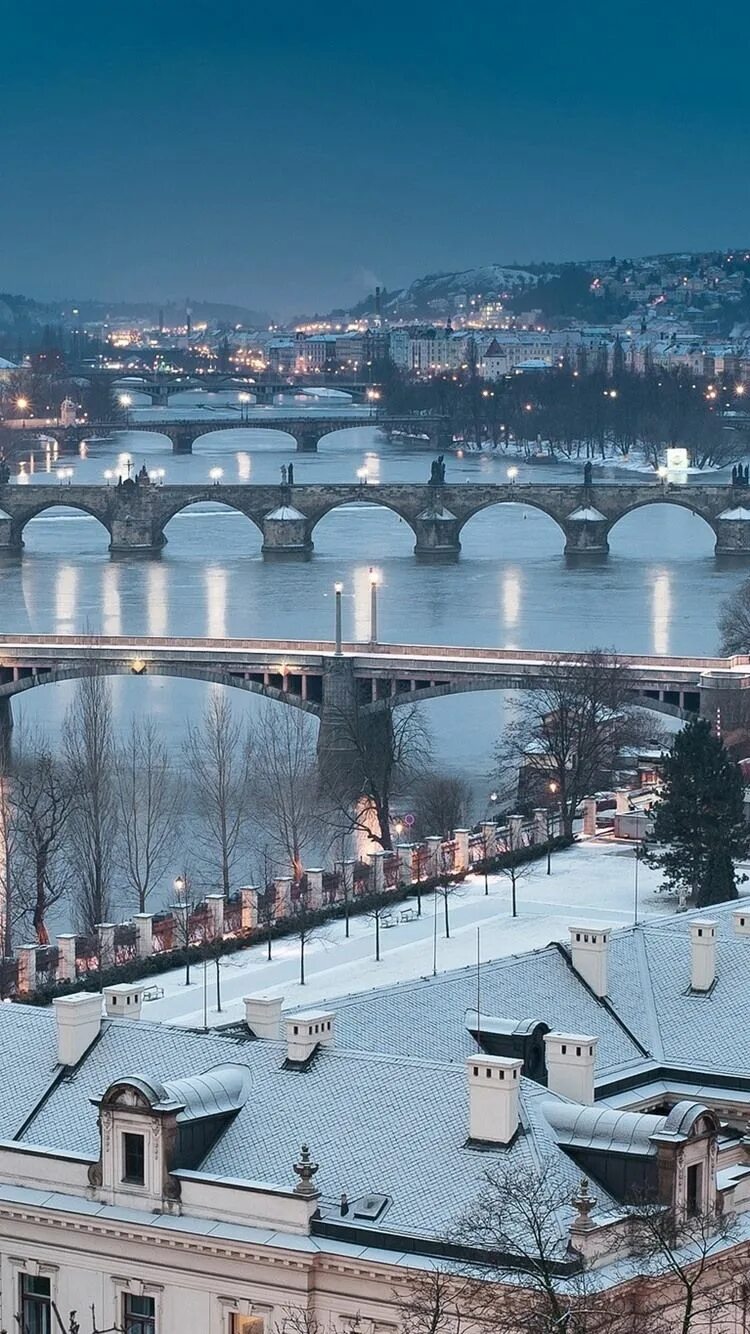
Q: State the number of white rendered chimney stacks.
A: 9